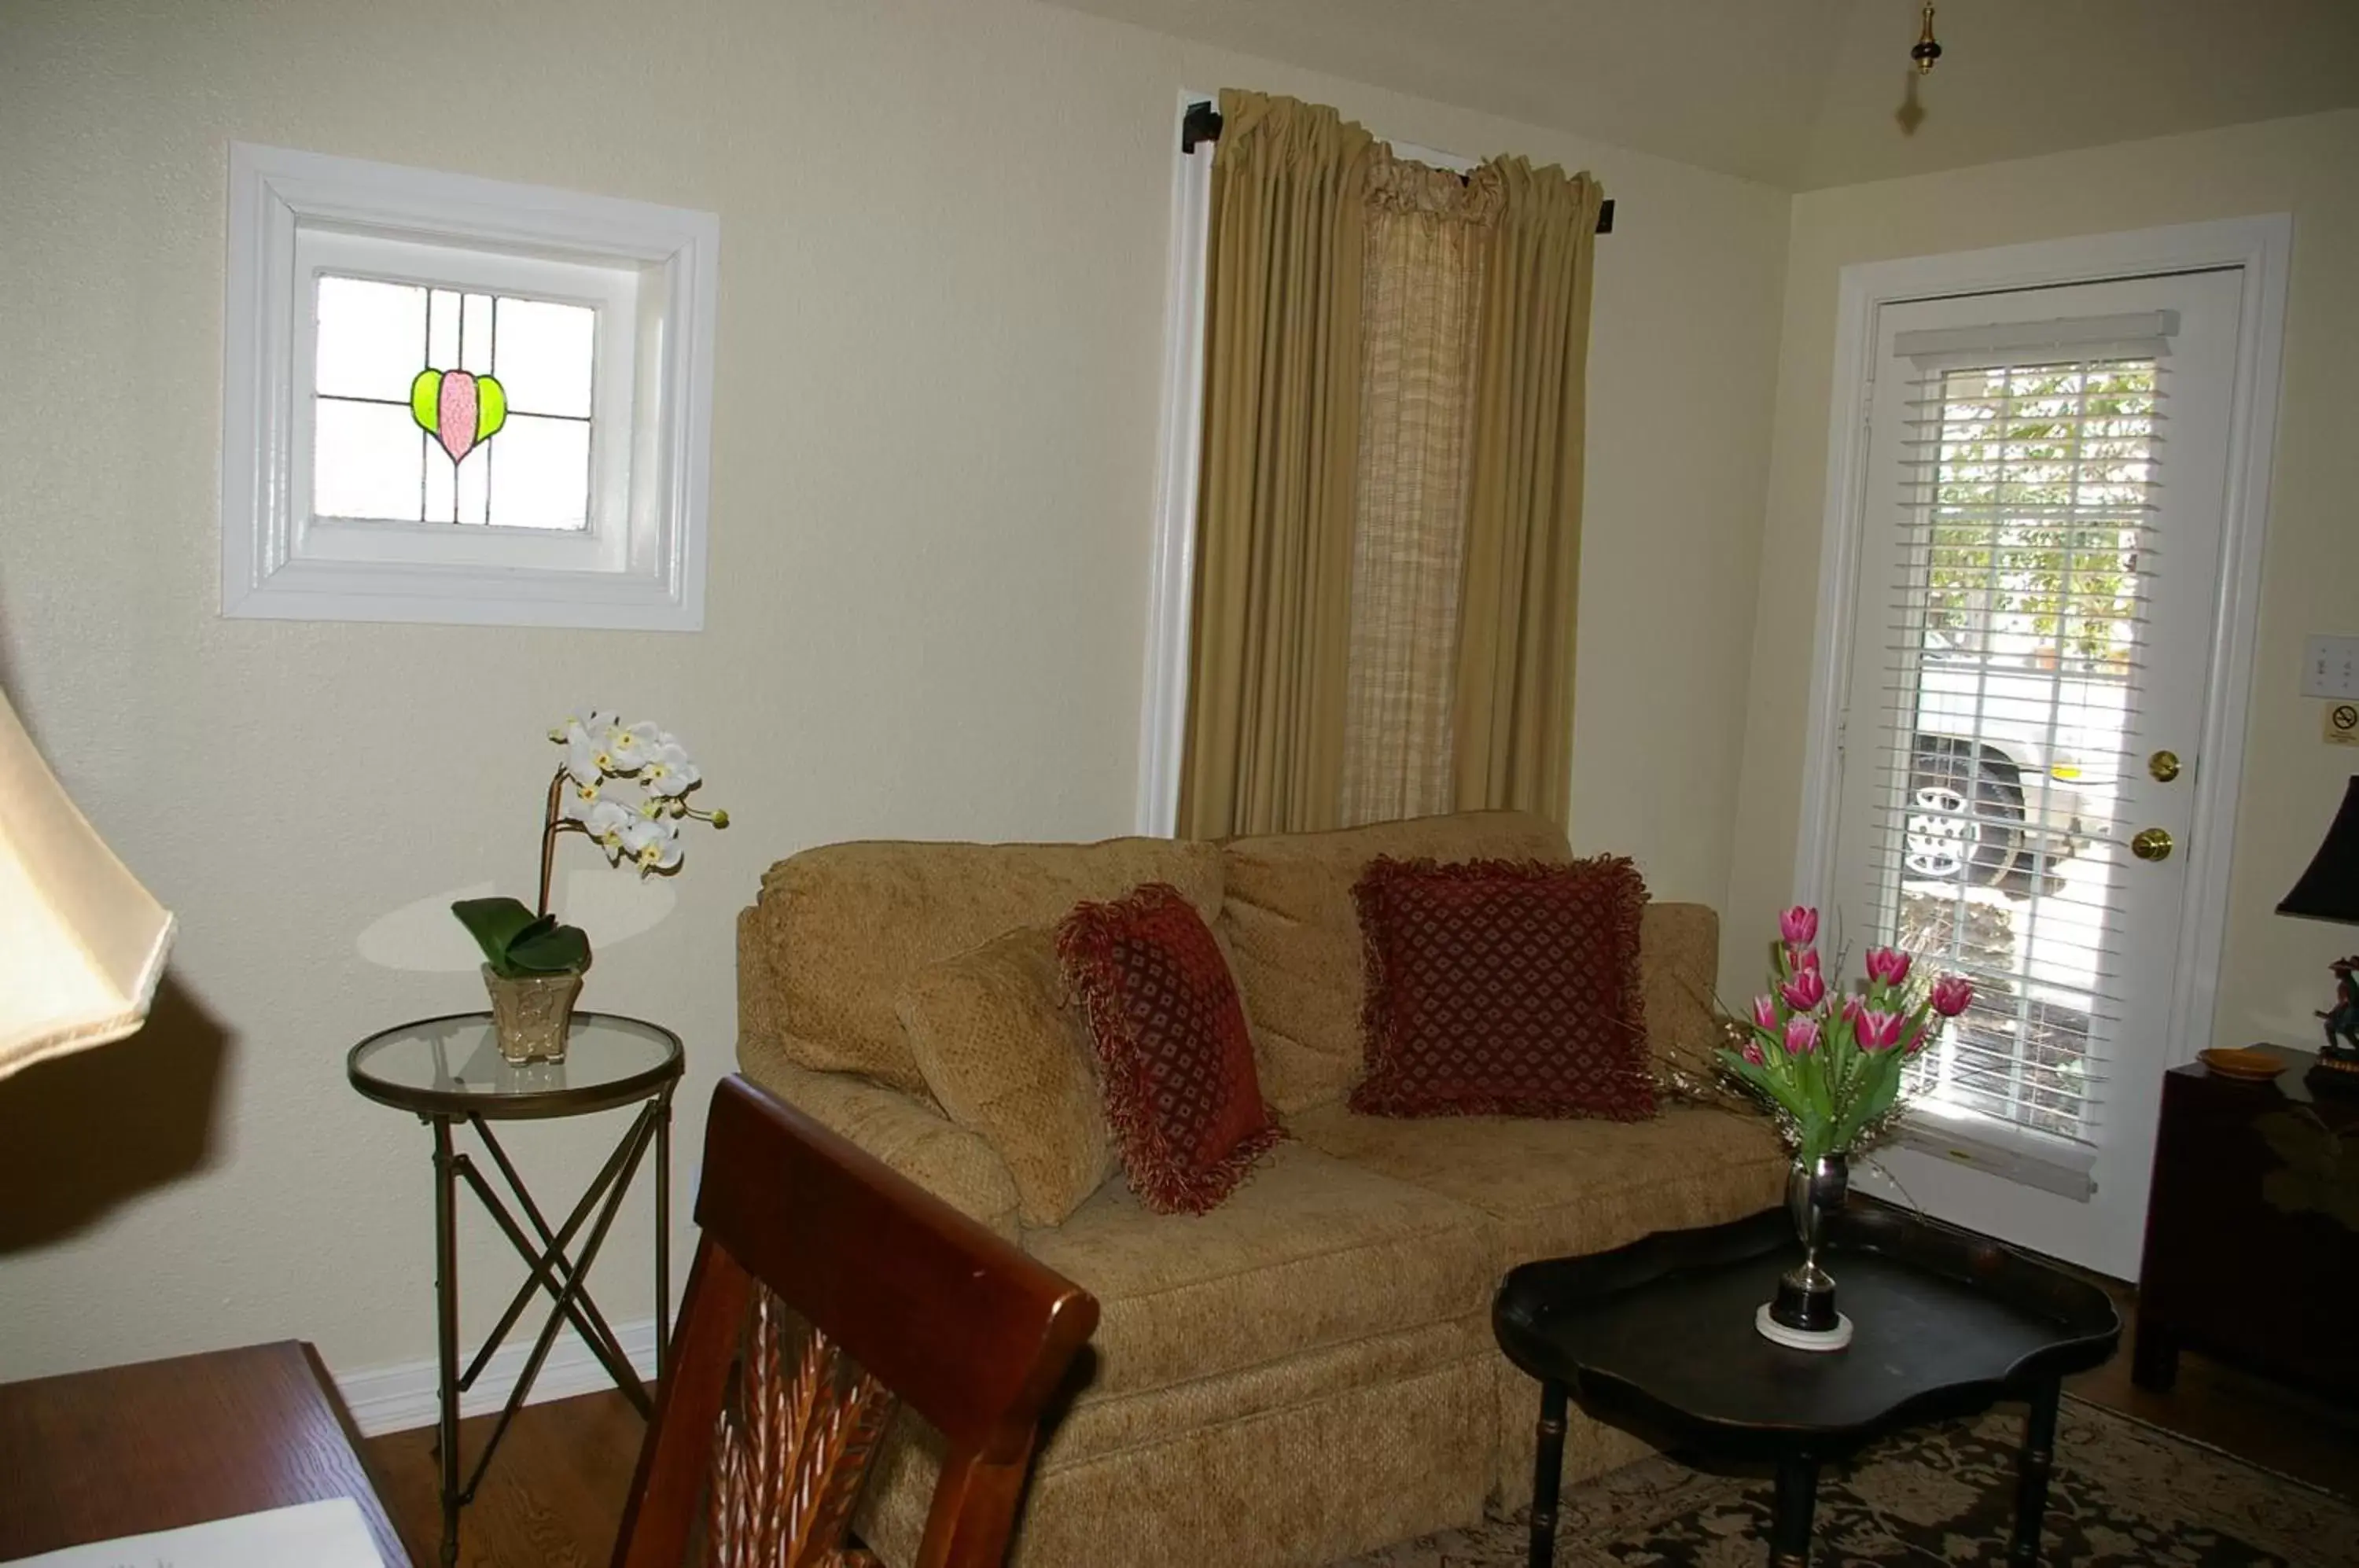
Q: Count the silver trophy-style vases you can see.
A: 1